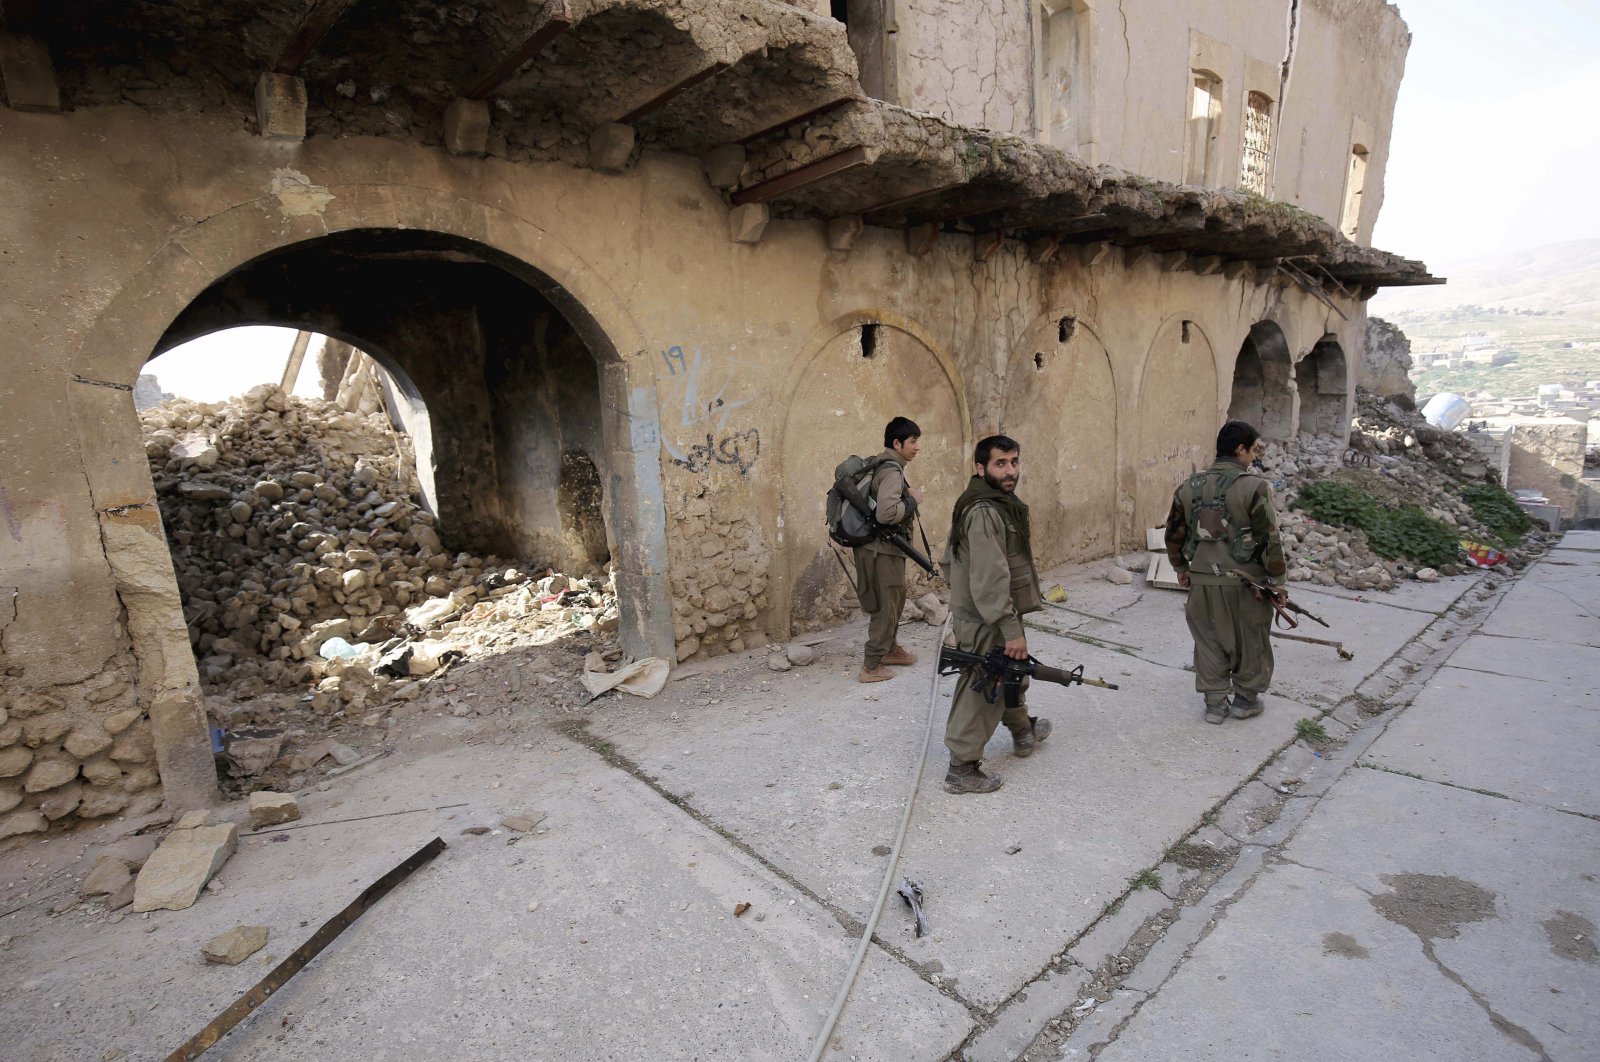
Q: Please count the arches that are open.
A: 3